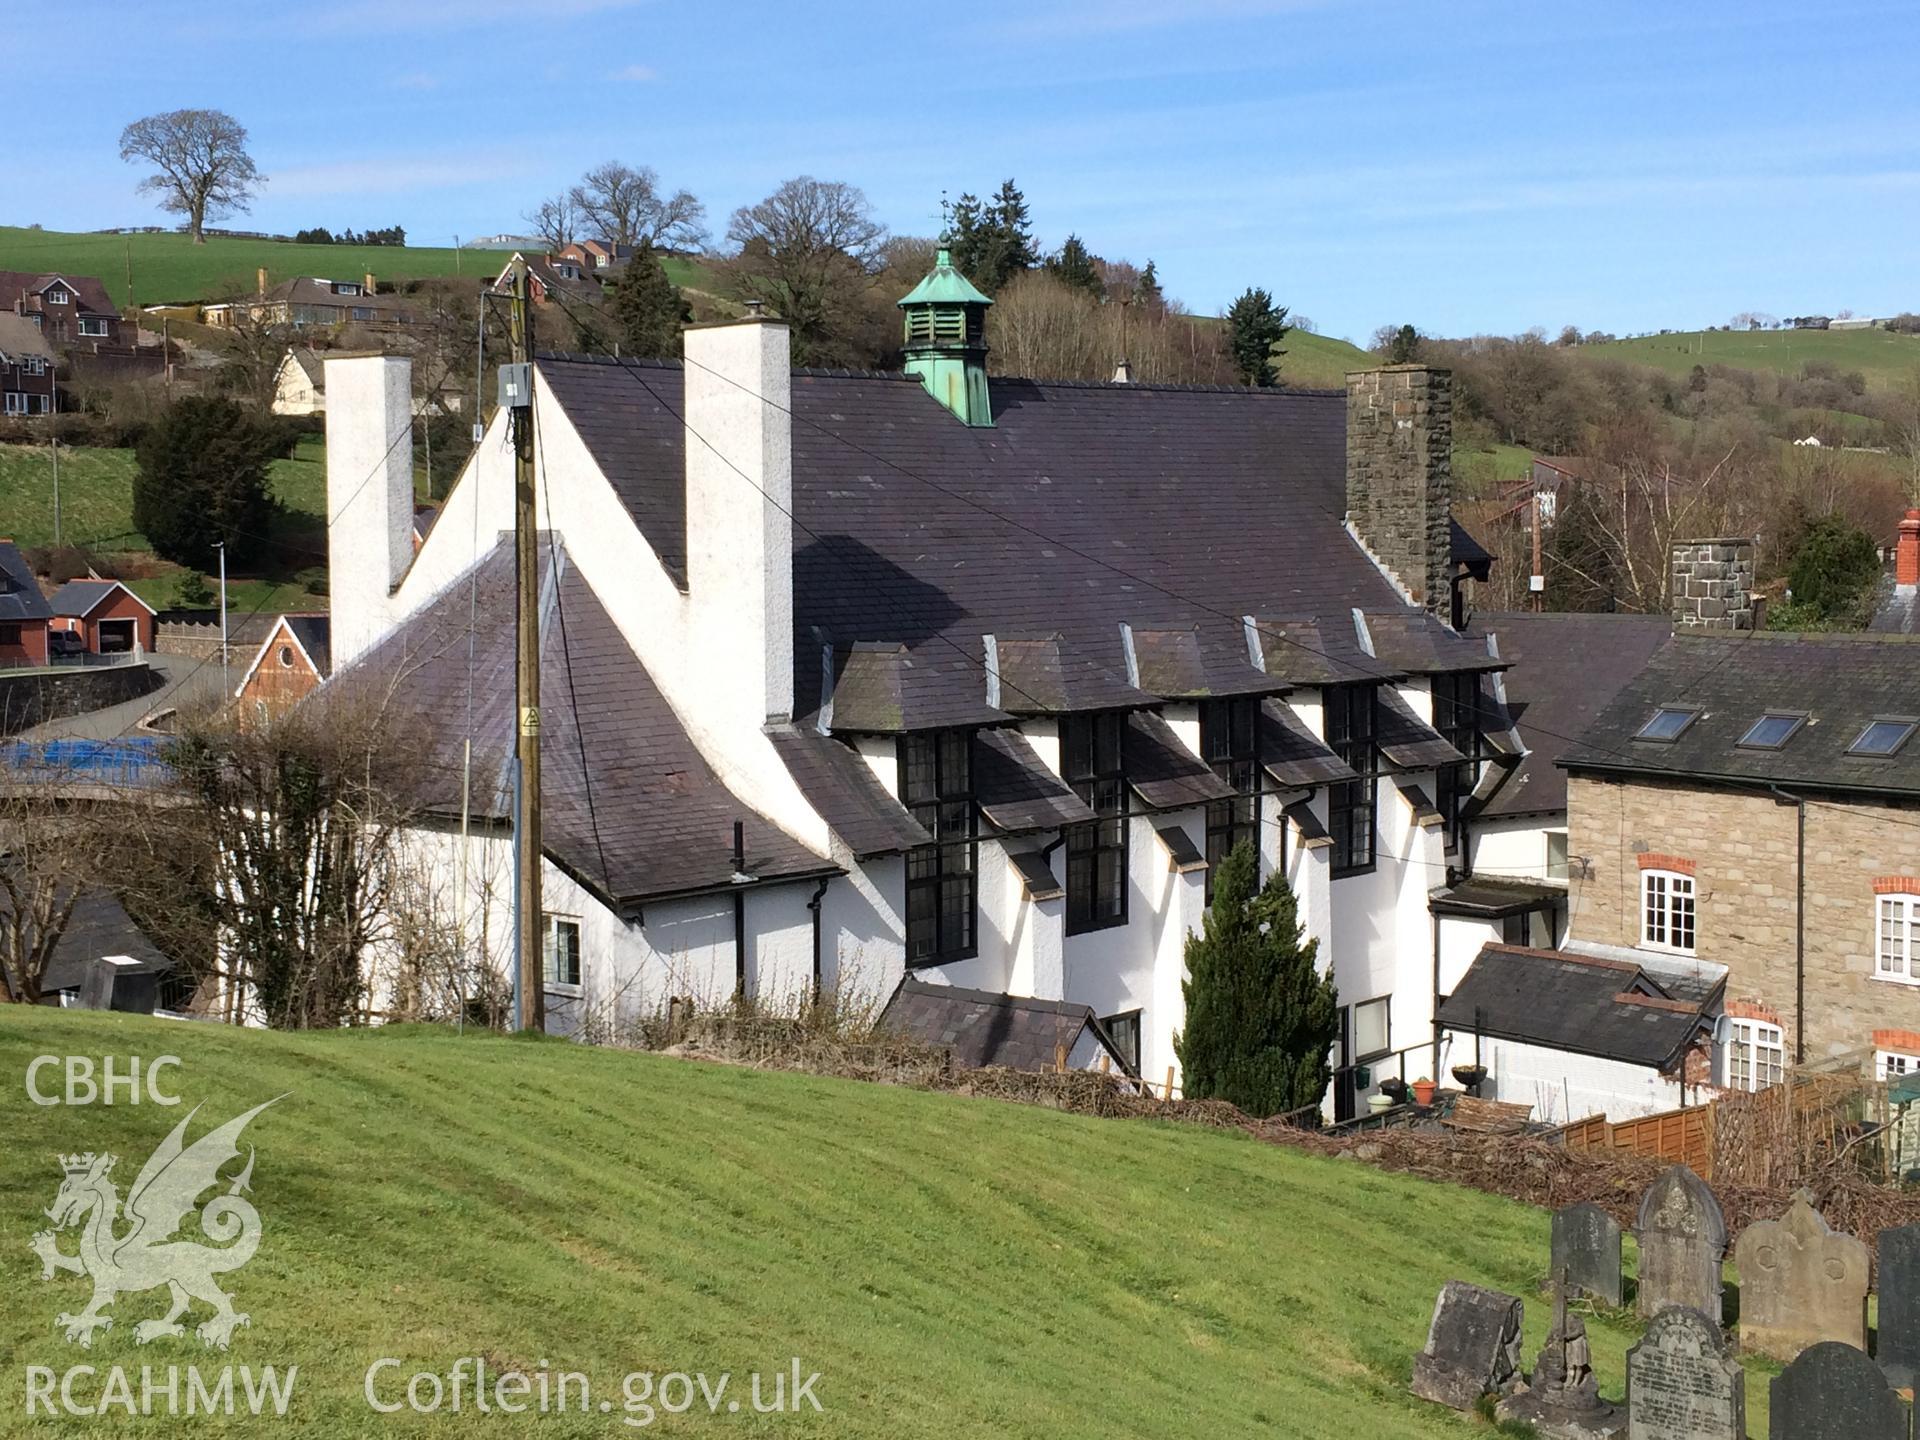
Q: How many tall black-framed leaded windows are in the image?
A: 5